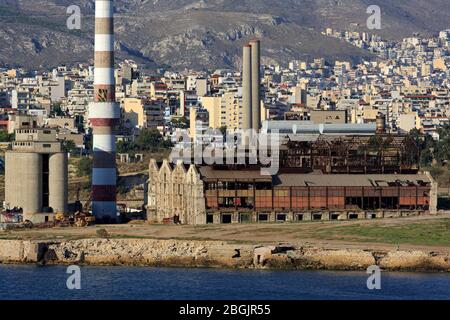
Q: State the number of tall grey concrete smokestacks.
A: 2